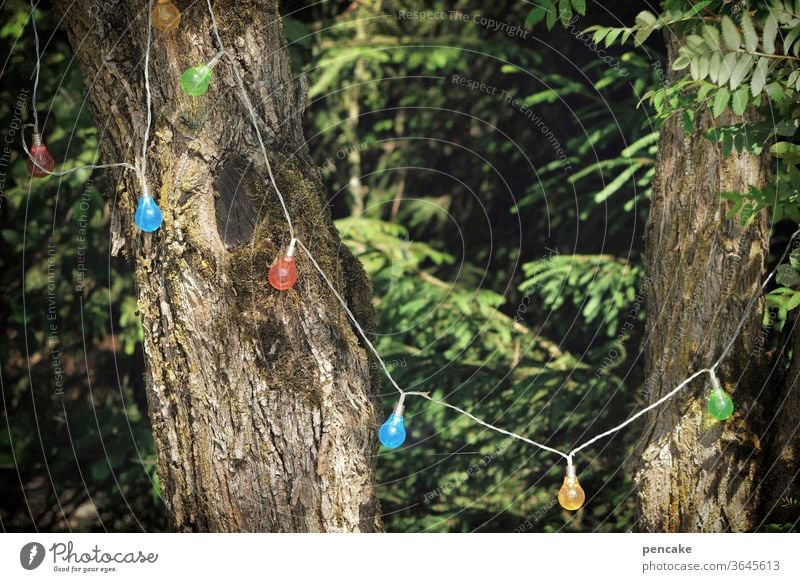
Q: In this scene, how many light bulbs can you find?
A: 8